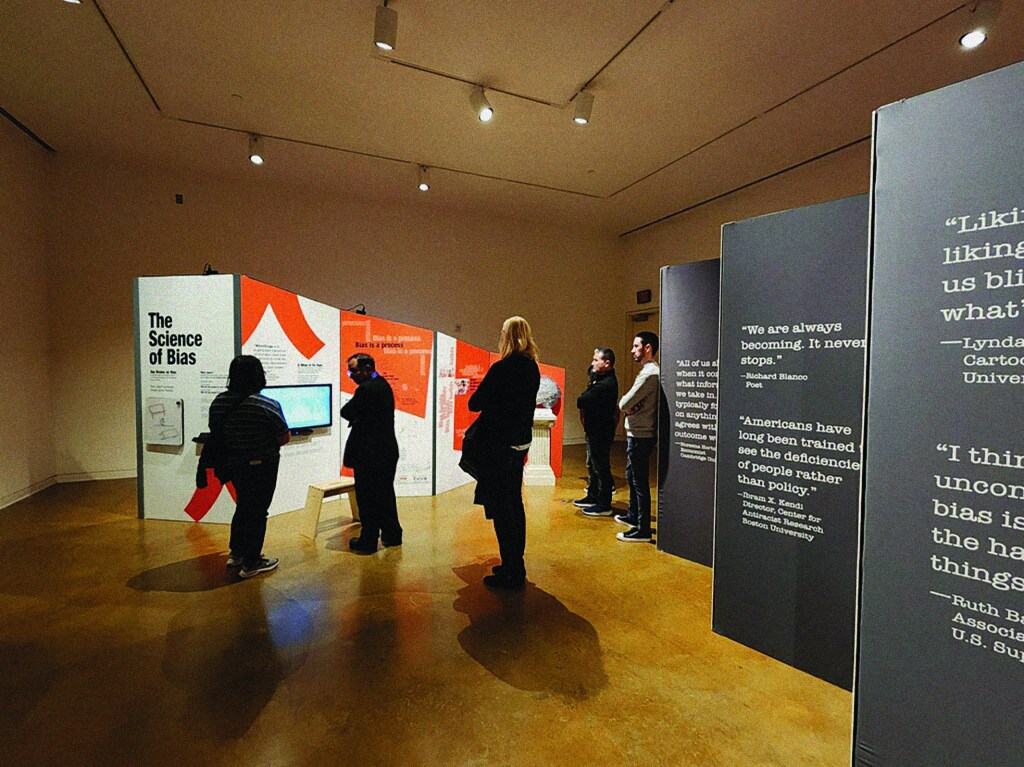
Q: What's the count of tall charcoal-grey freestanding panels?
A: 3